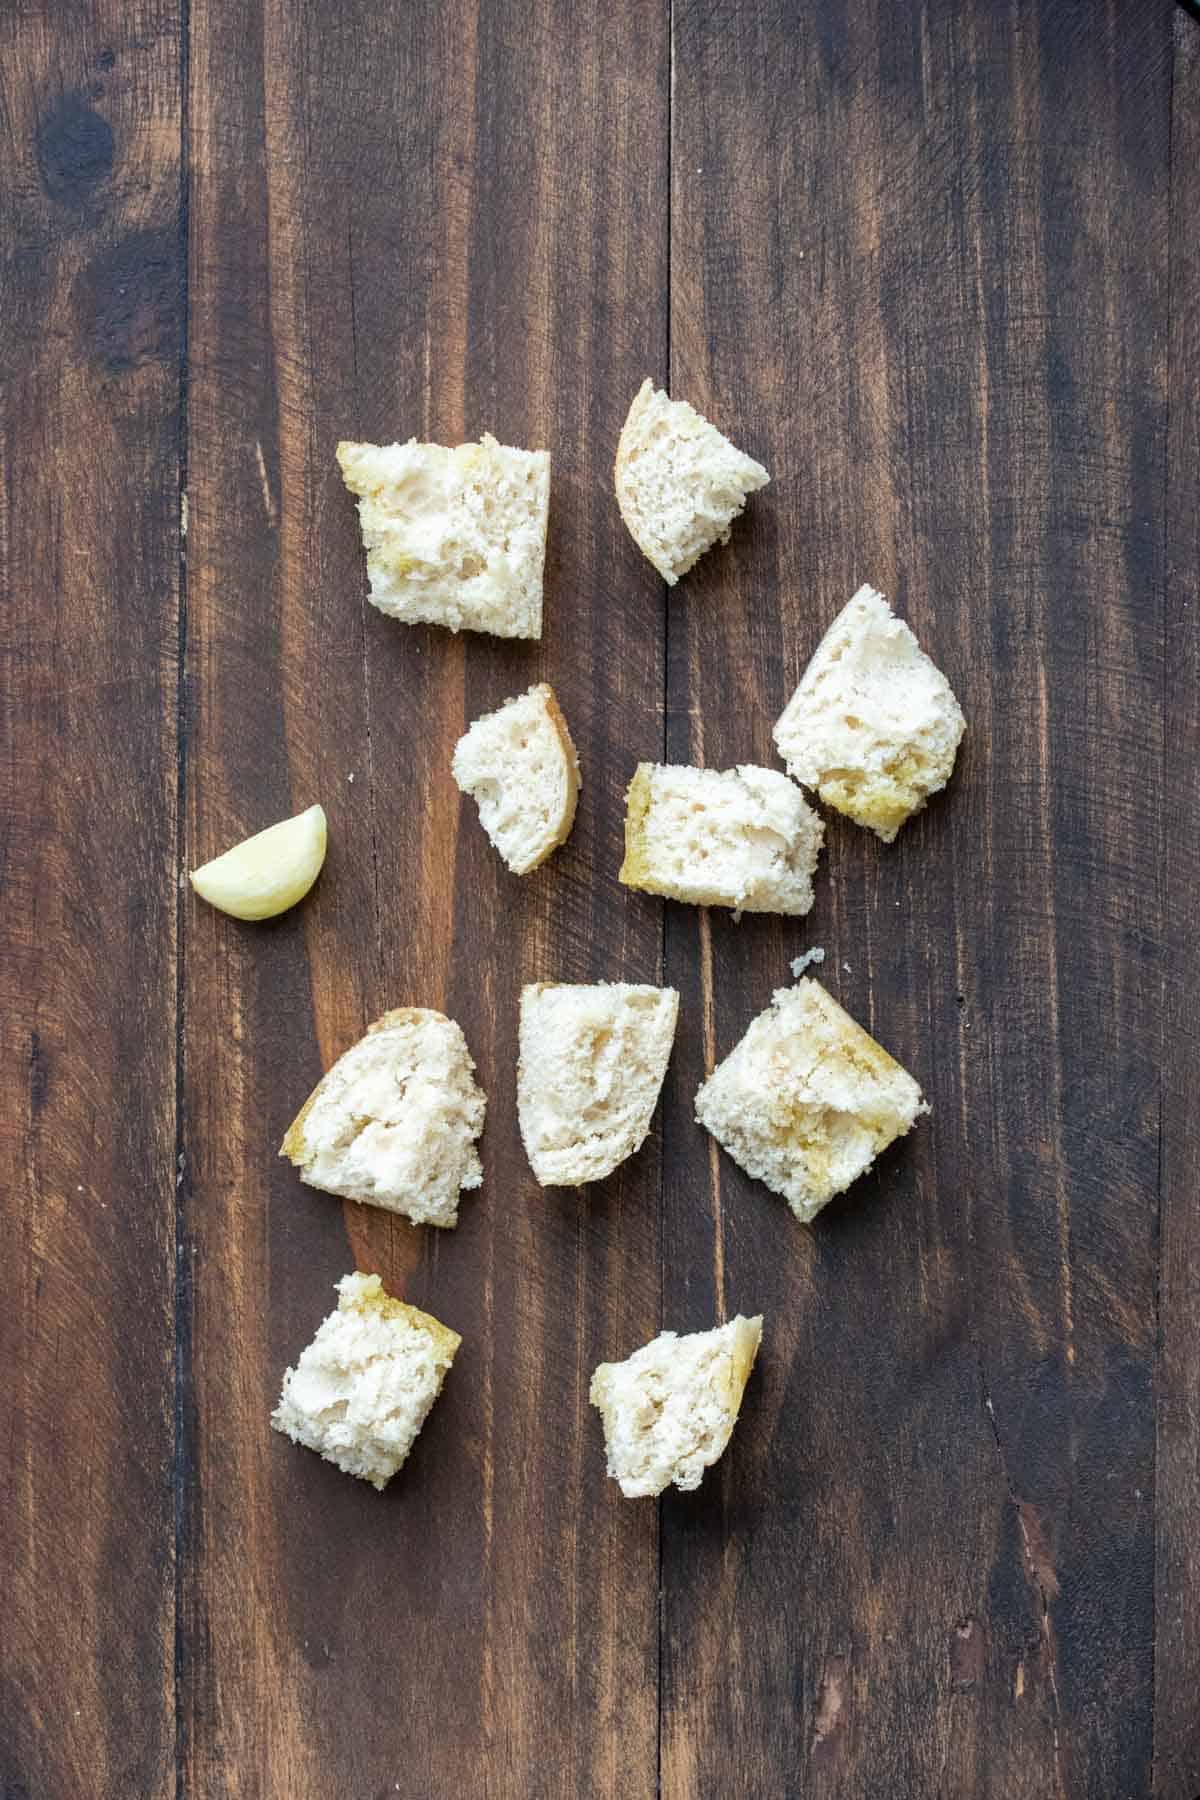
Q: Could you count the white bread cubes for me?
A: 10